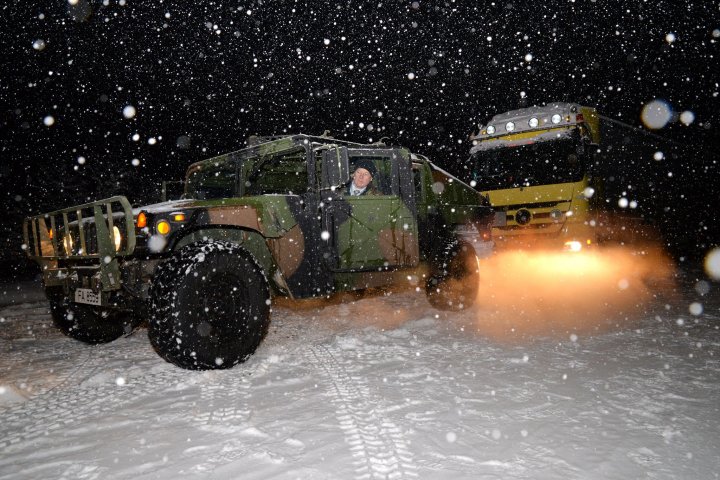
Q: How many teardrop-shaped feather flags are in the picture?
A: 0